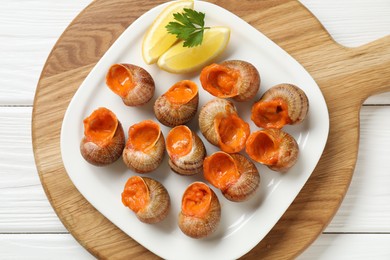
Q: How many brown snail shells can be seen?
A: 12